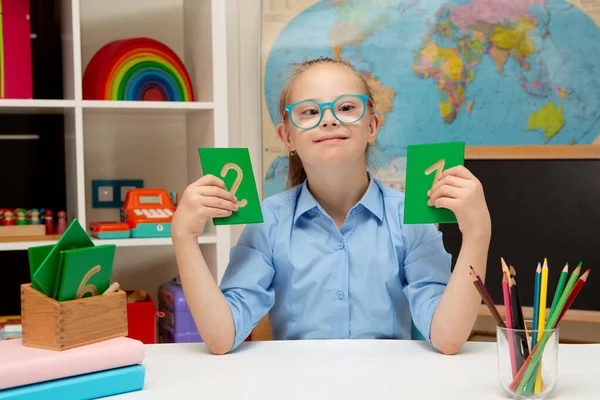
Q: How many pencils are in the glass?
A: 11